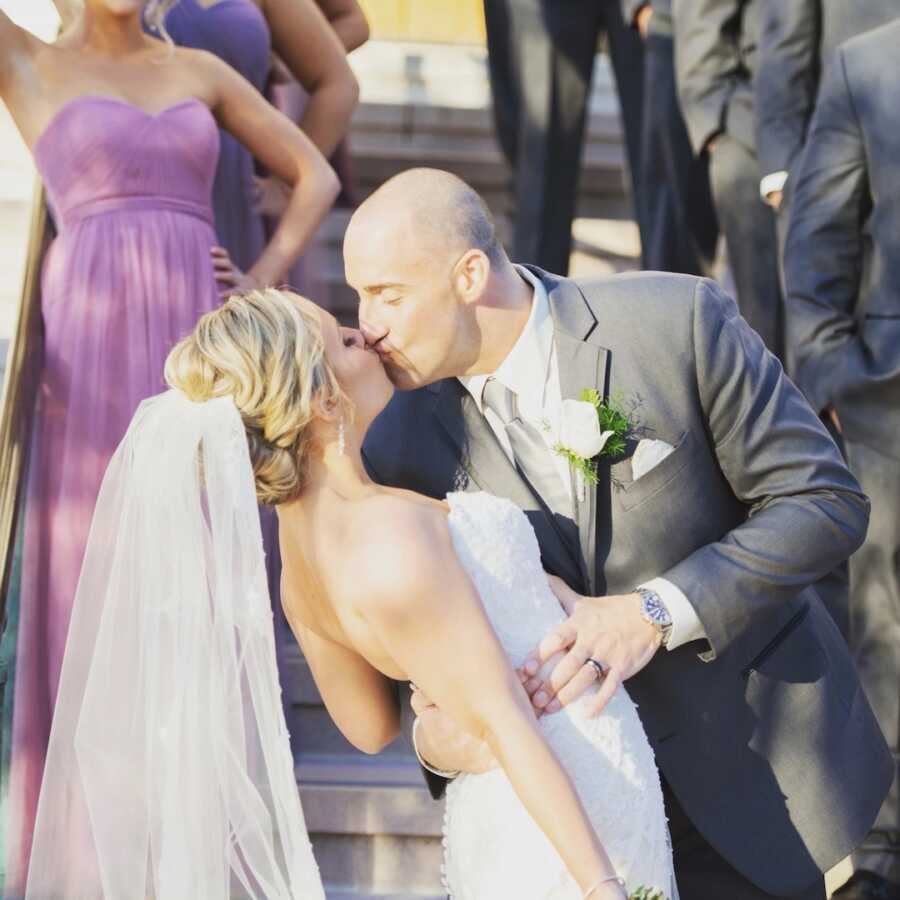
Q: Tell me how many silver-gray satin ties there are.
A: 1